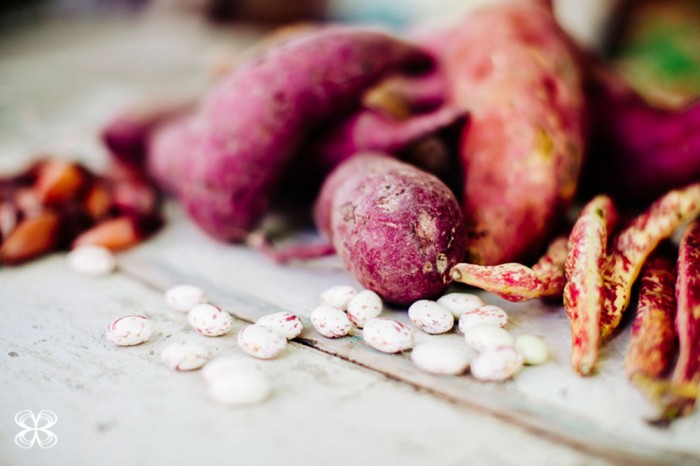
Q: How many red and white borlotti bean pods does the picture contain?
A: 5